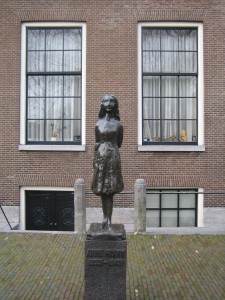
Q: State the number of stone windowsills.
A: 2